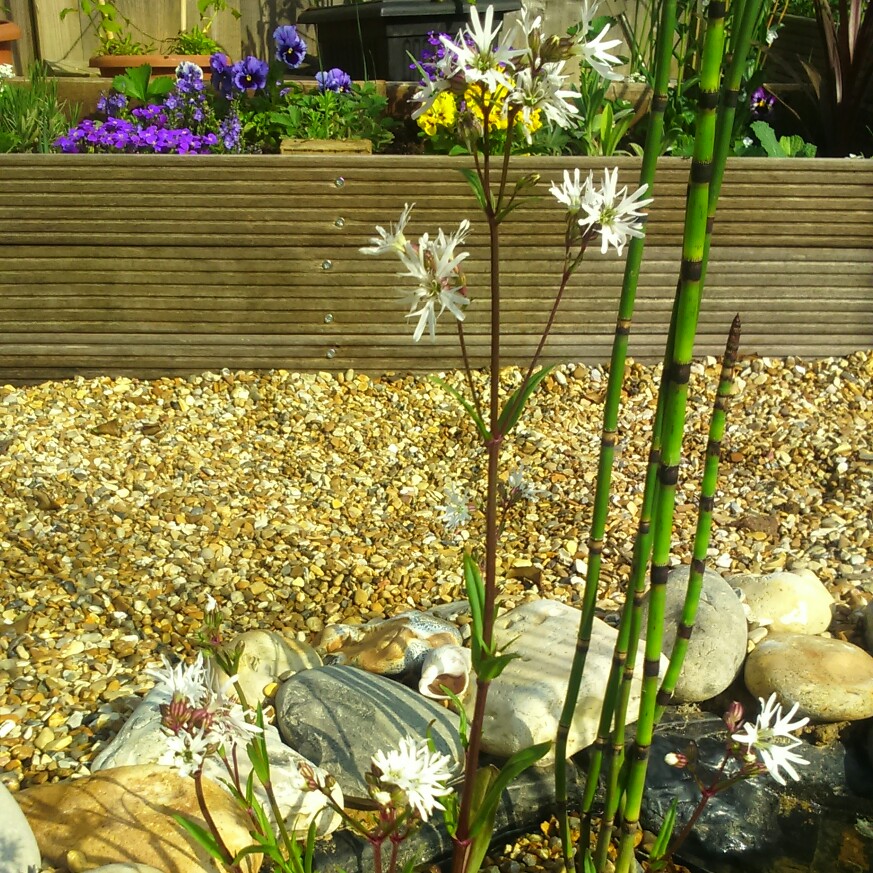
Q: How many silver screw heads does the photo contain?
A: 5